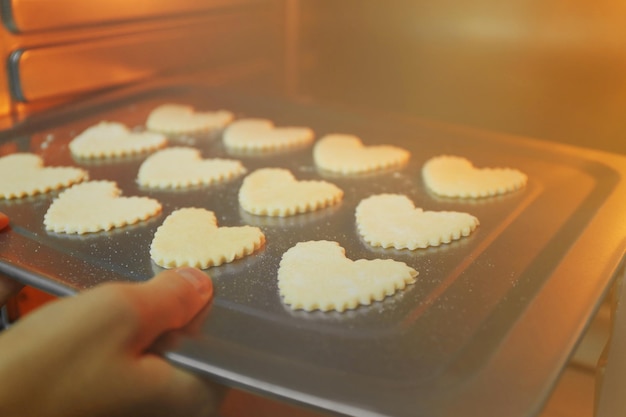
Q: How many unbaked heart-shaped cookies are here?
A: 12